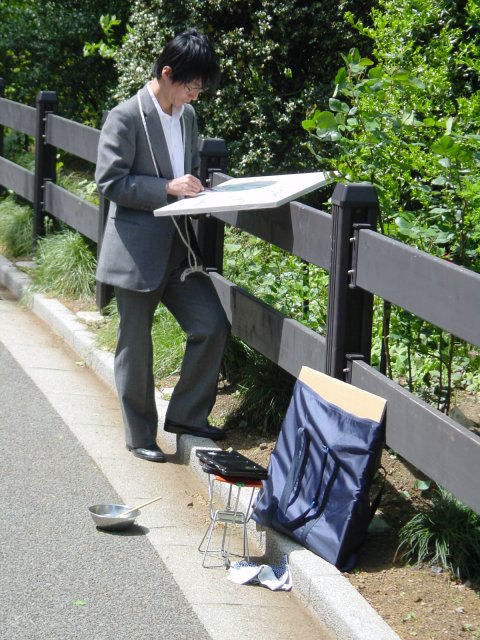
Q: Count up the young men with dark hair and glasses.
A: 1